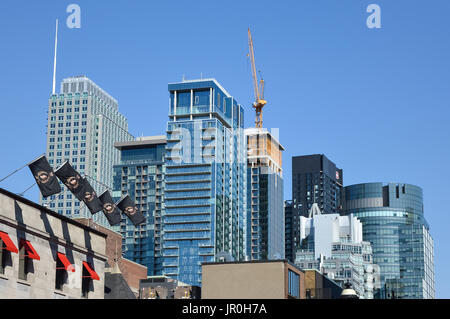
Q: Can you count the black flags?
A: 5